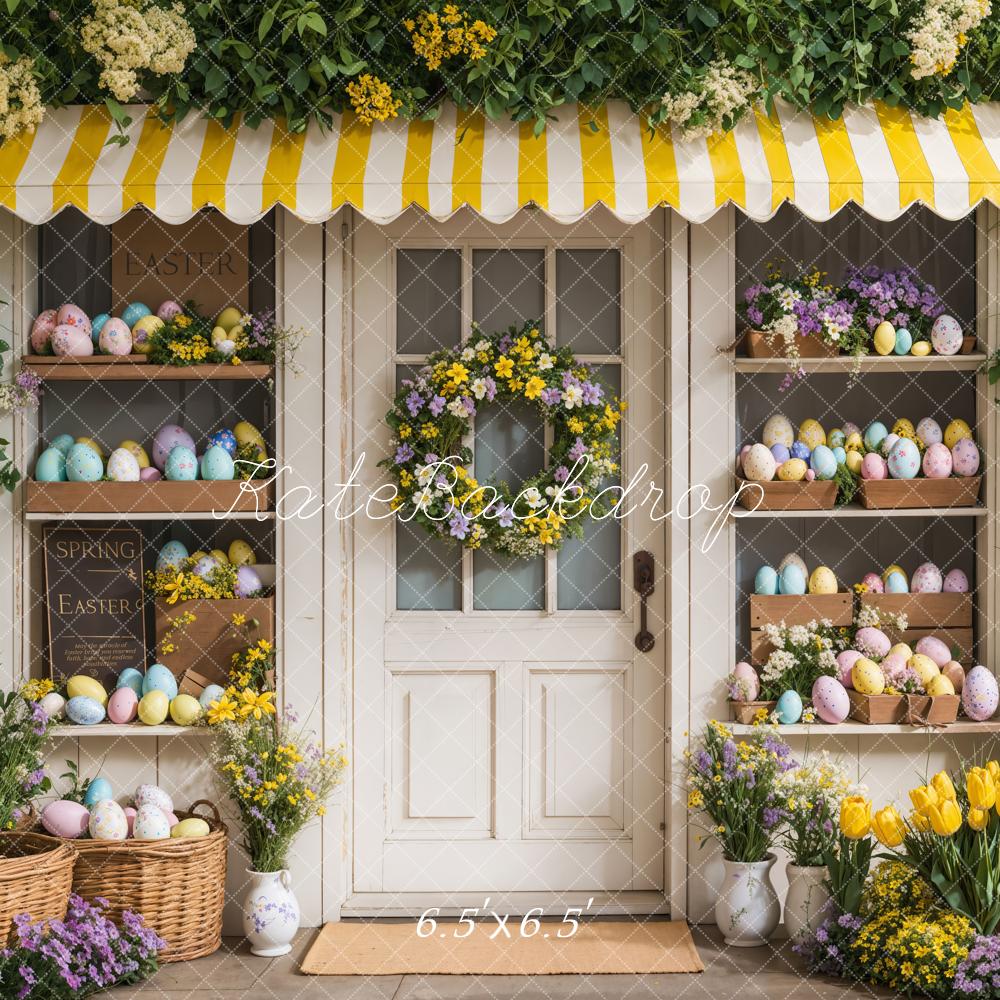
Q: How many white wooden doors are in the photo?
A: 1